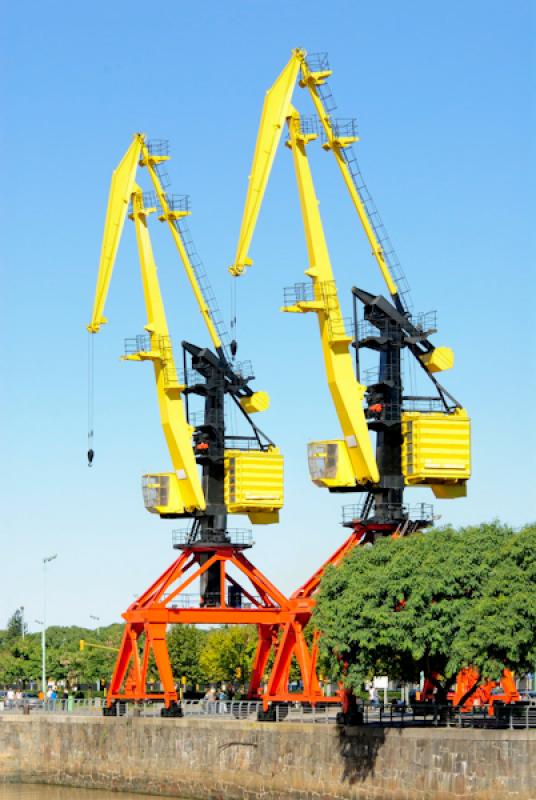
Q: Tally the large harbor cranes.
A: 2